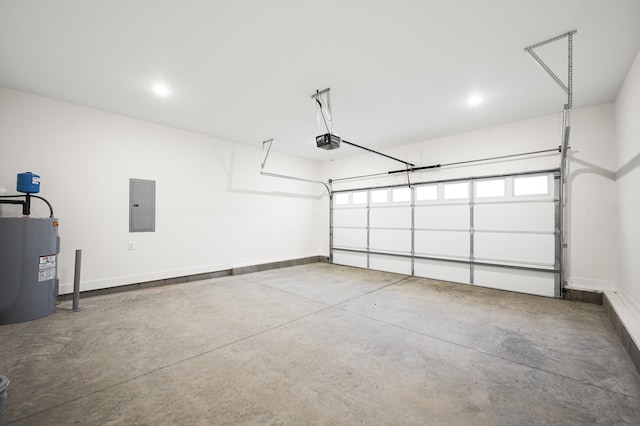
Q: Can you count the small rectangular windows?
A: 8